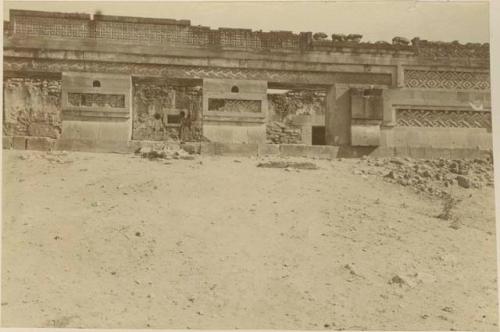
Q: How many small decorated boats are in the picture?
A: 0